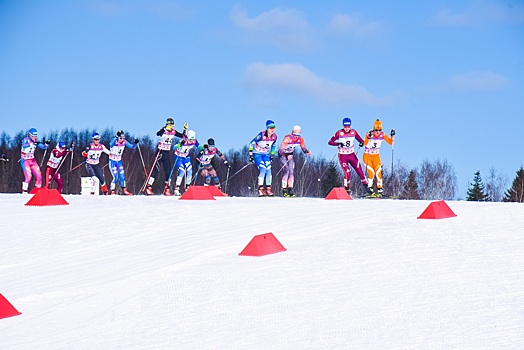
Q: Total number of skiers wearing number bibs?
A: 11